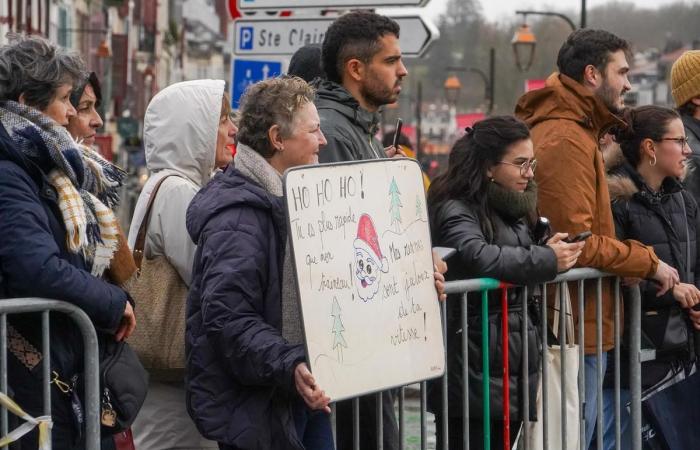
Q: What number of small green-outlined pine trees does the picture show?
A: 3